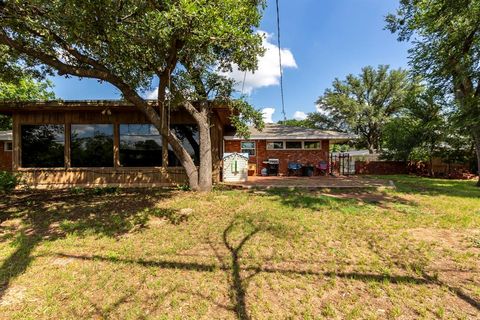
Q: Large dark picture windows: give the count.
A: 4